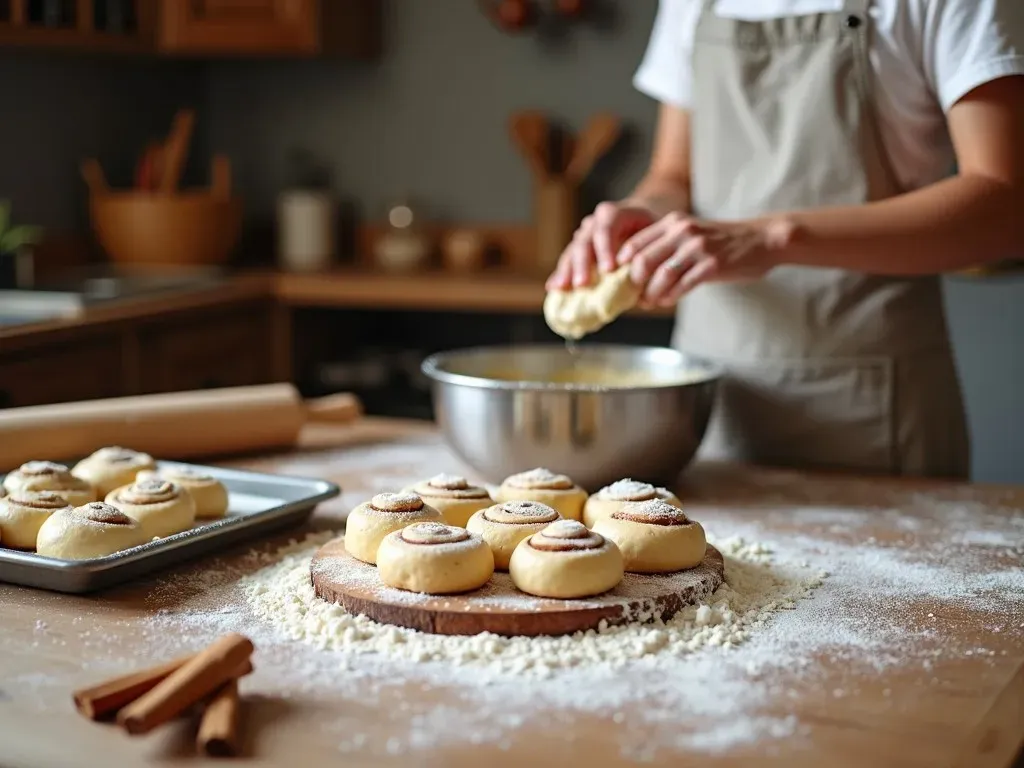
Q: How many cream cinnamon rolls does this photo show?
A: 14